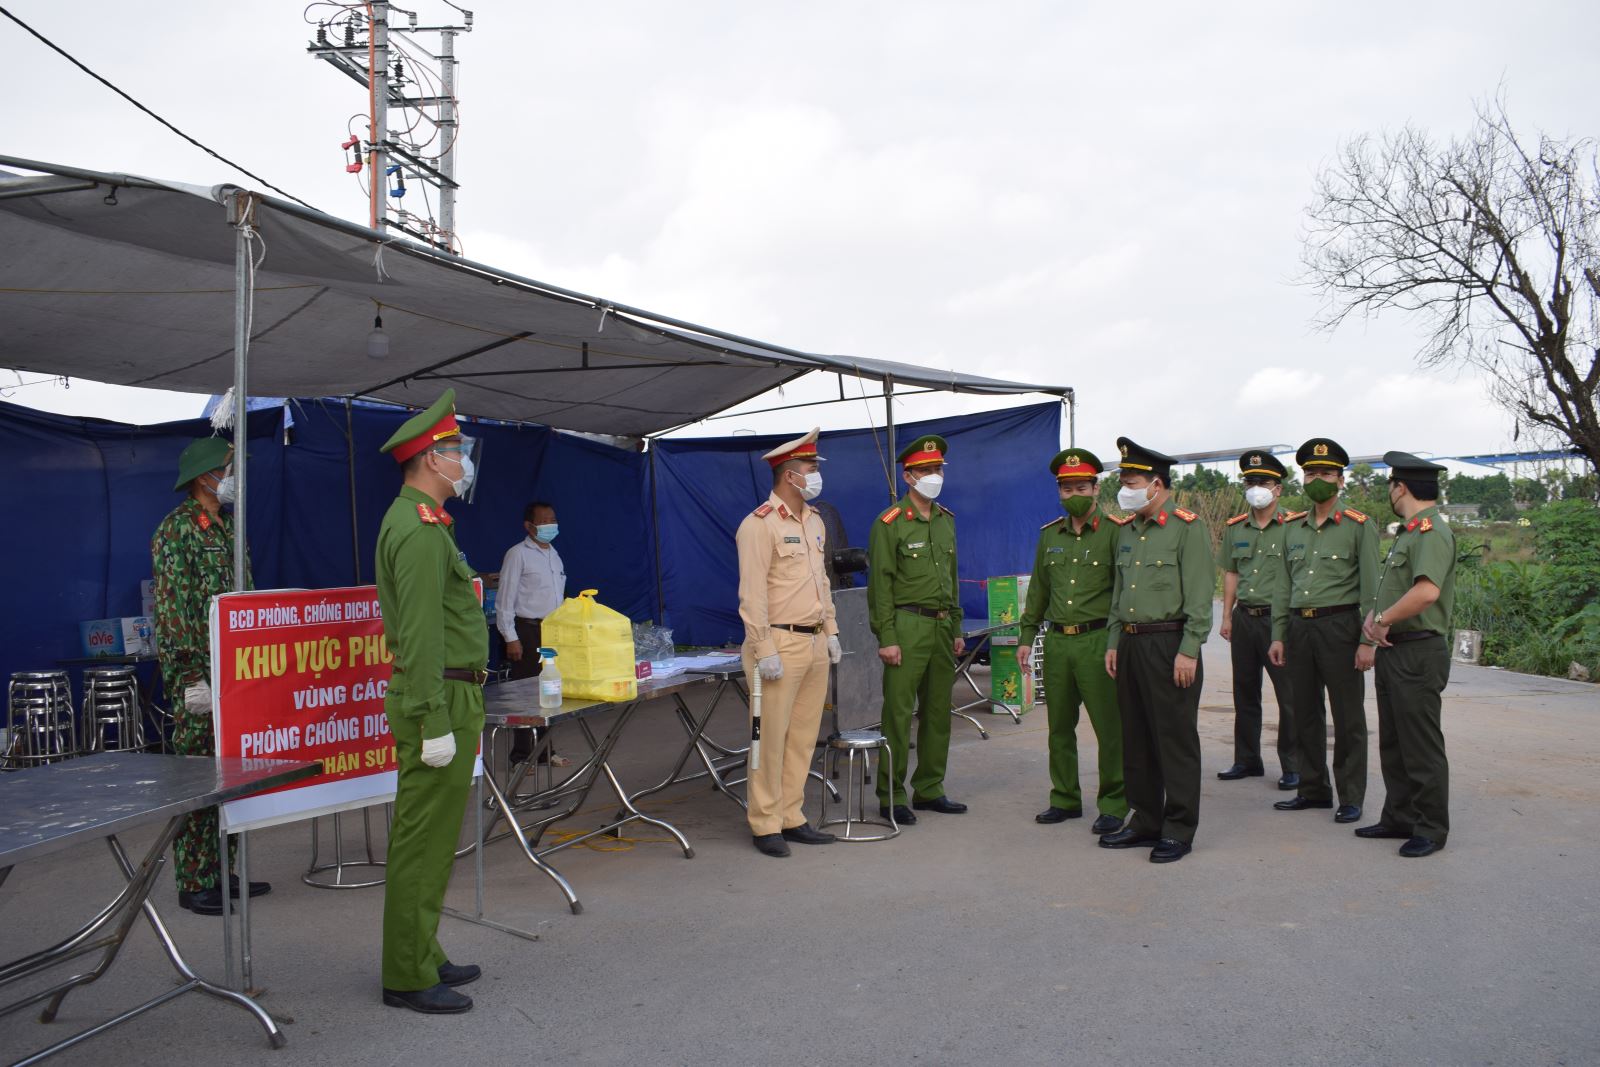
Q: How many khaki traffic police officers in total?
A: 1